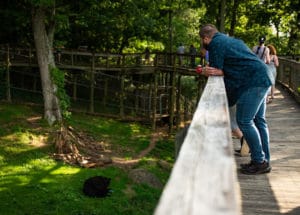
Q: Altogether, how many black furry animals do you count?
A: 1